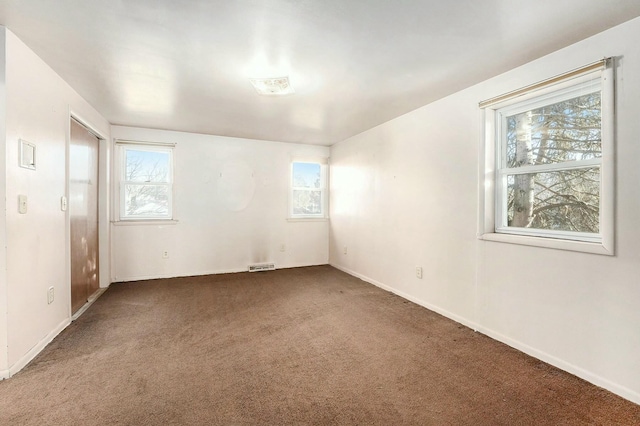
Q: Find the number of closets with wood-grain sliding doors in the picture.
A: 1